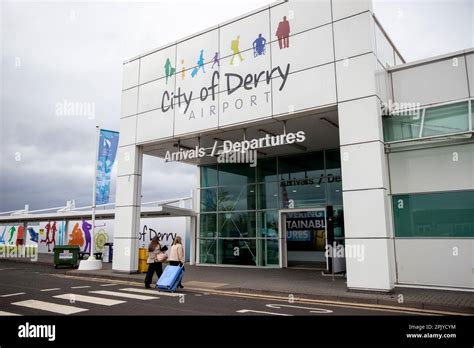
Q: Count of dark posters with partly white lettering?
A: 1